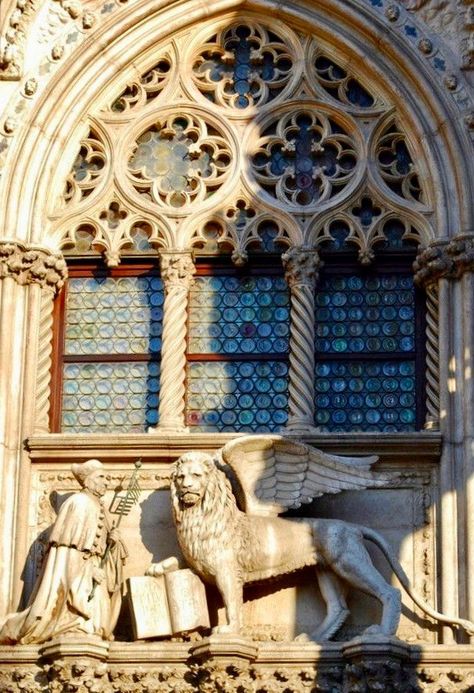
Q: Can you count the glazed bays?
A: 3